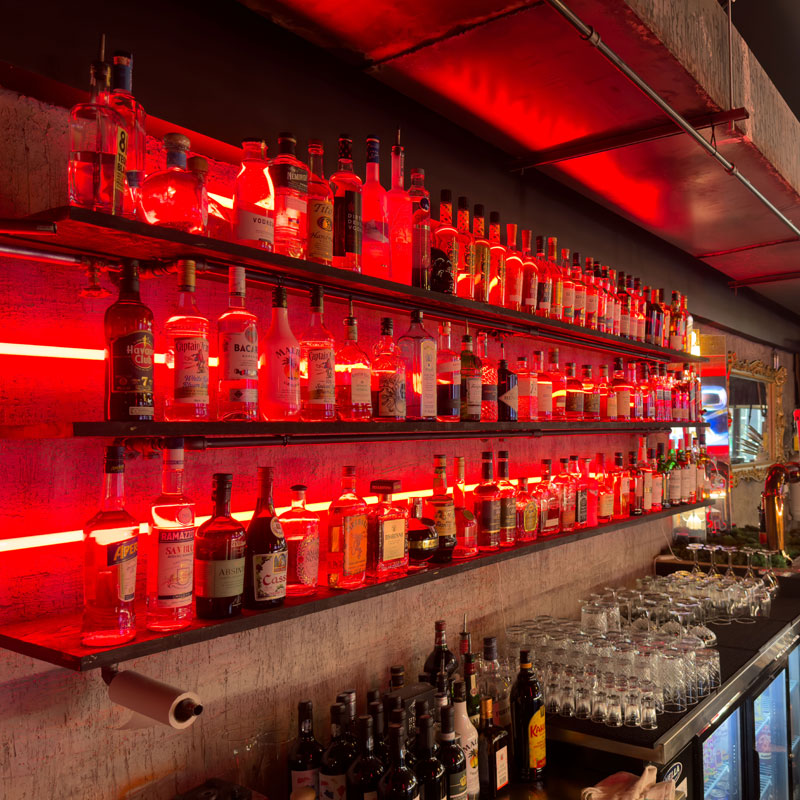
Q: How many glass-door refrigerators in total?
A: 3